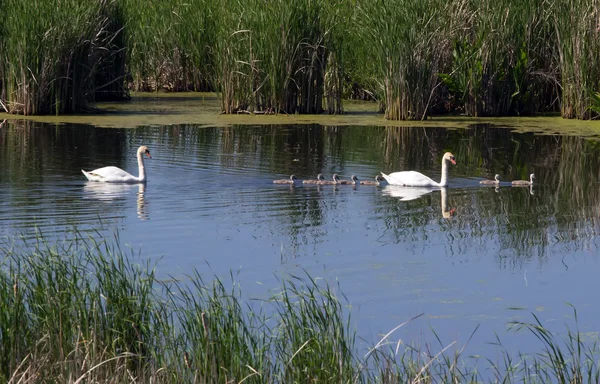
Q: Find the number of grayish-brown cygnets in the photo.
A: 7